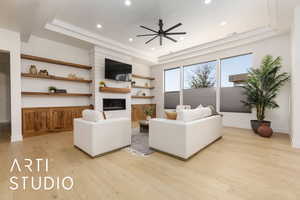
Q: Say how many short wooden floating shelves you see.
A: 3